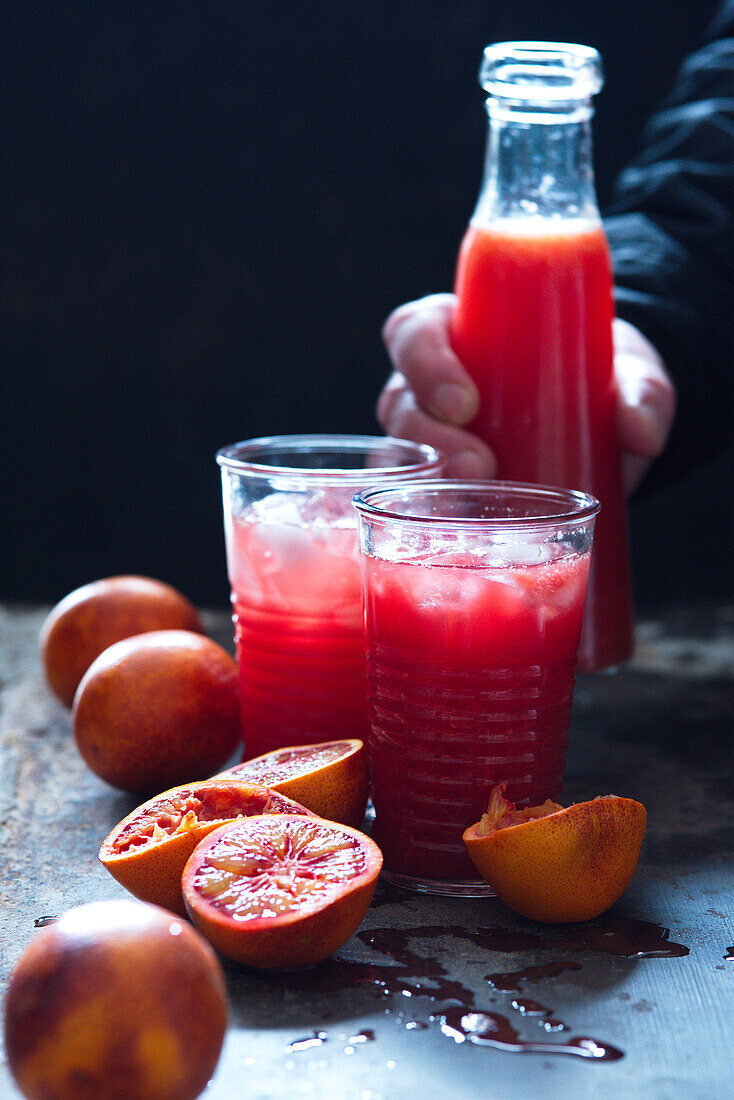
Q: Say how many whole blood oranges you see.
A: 3